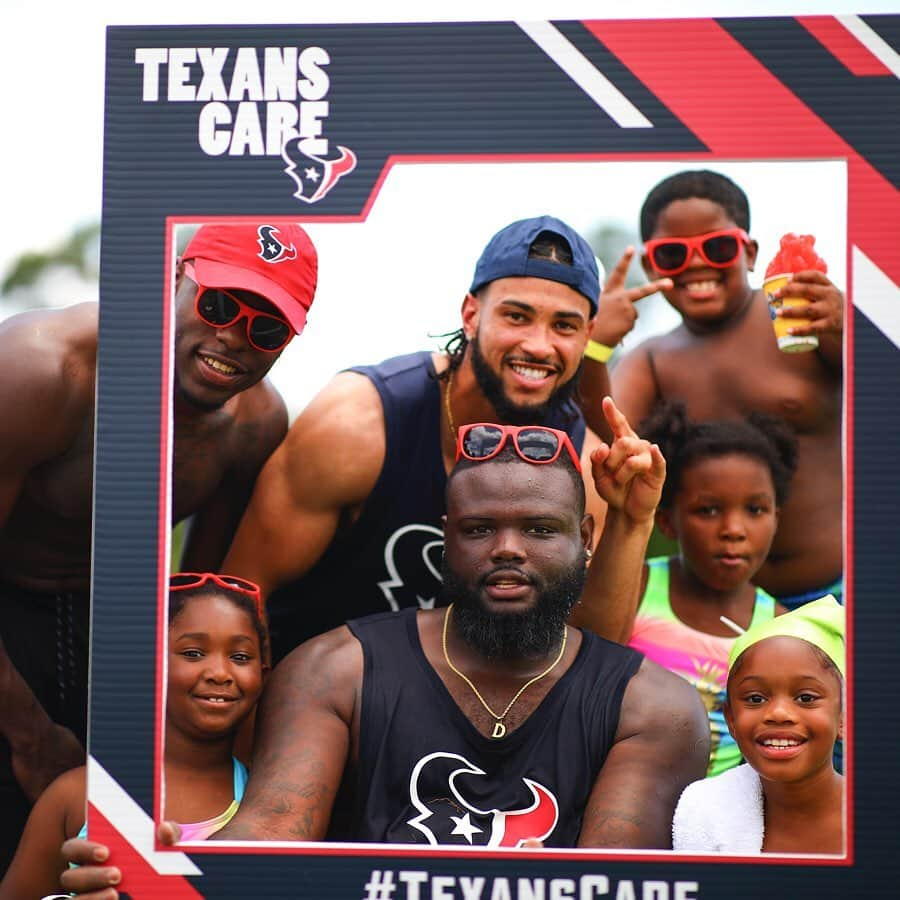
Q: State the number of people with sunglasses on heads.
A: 2